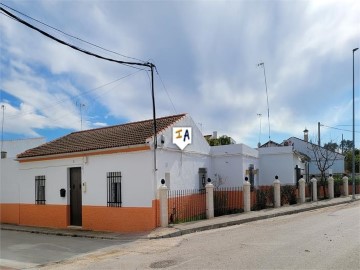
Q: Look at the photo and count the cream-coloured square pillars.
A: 8